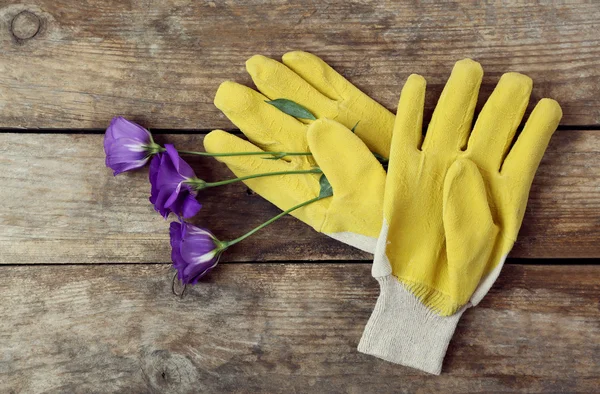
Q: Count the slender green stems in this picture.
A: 3